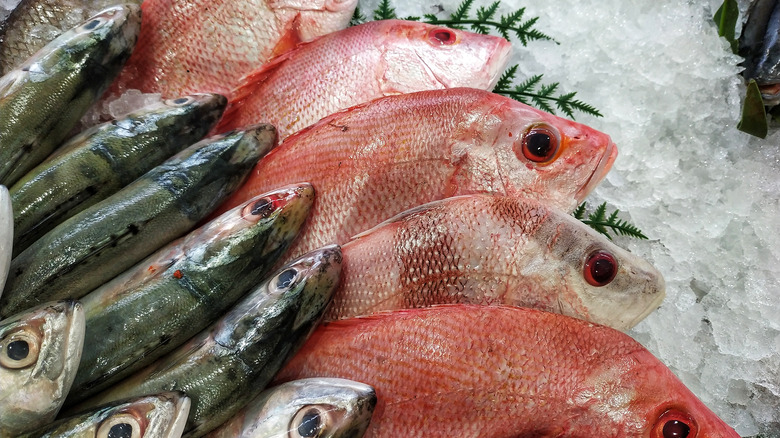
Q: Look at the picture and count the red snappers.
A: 5